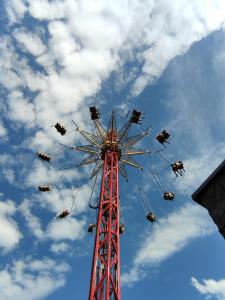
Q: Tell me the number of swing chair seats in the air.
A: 12